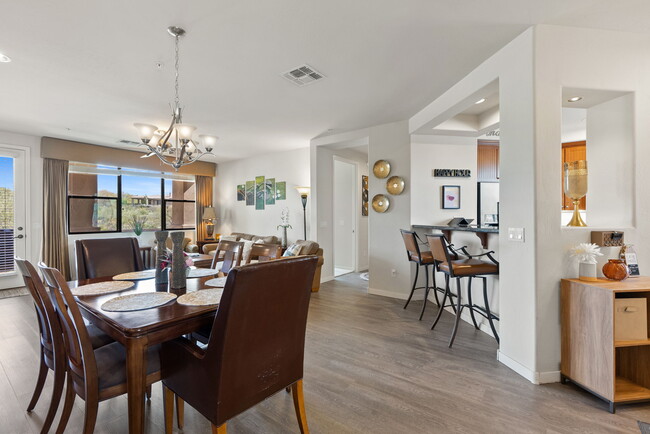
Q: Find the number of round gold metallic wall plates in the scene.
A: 3